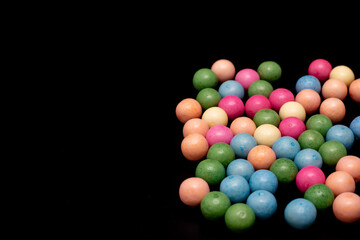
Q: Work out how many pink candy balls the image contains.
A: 8